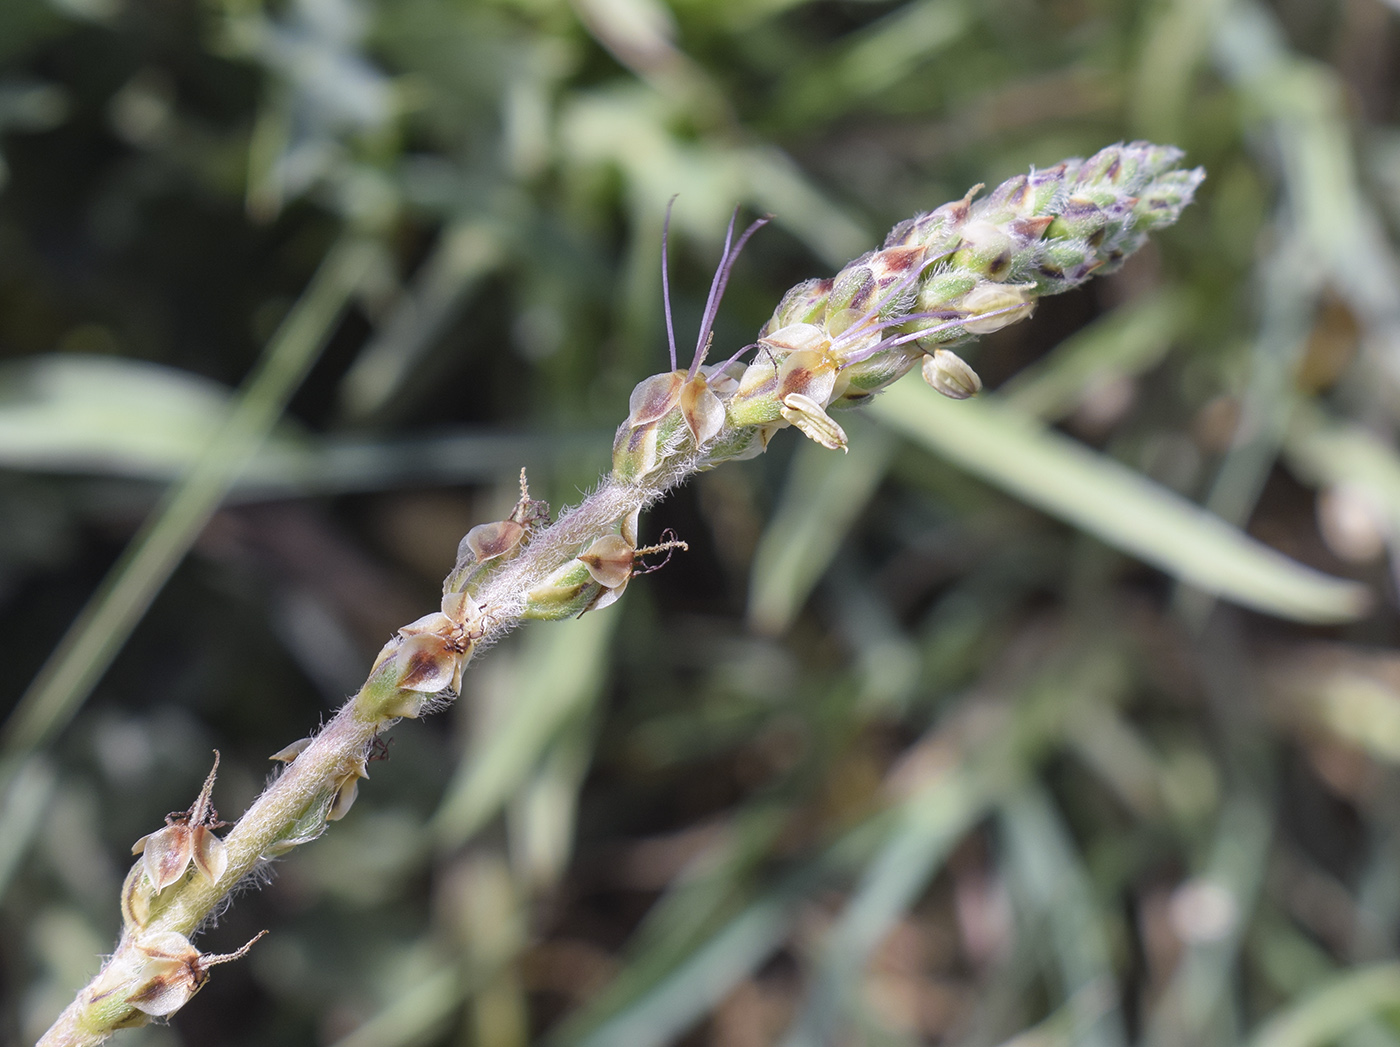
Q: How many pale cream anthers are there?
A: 3